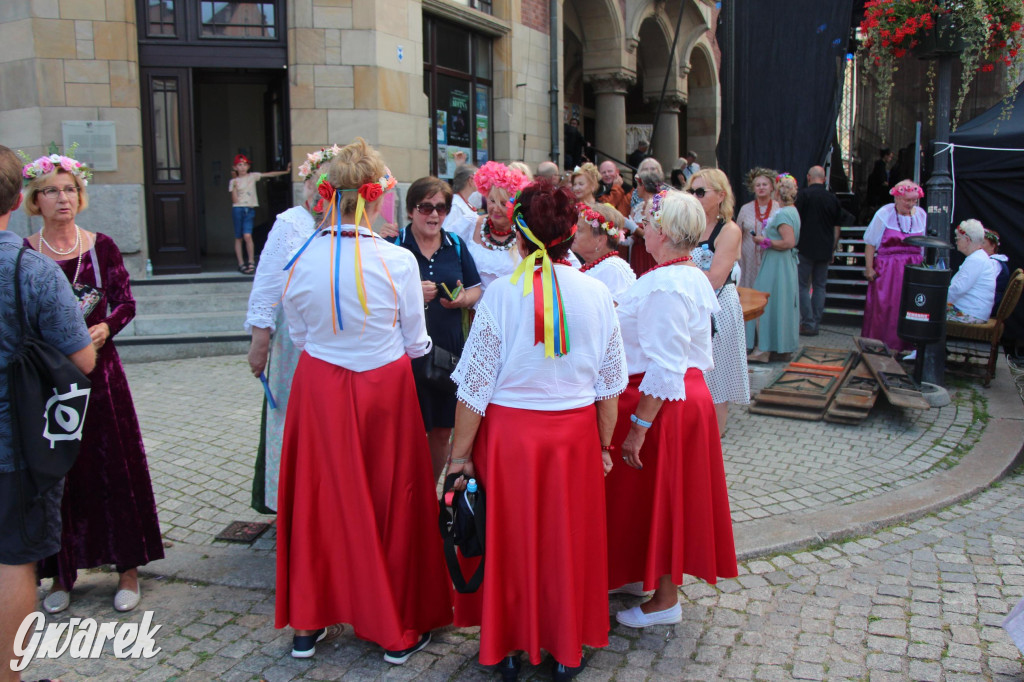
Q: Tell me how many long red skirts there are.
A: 3